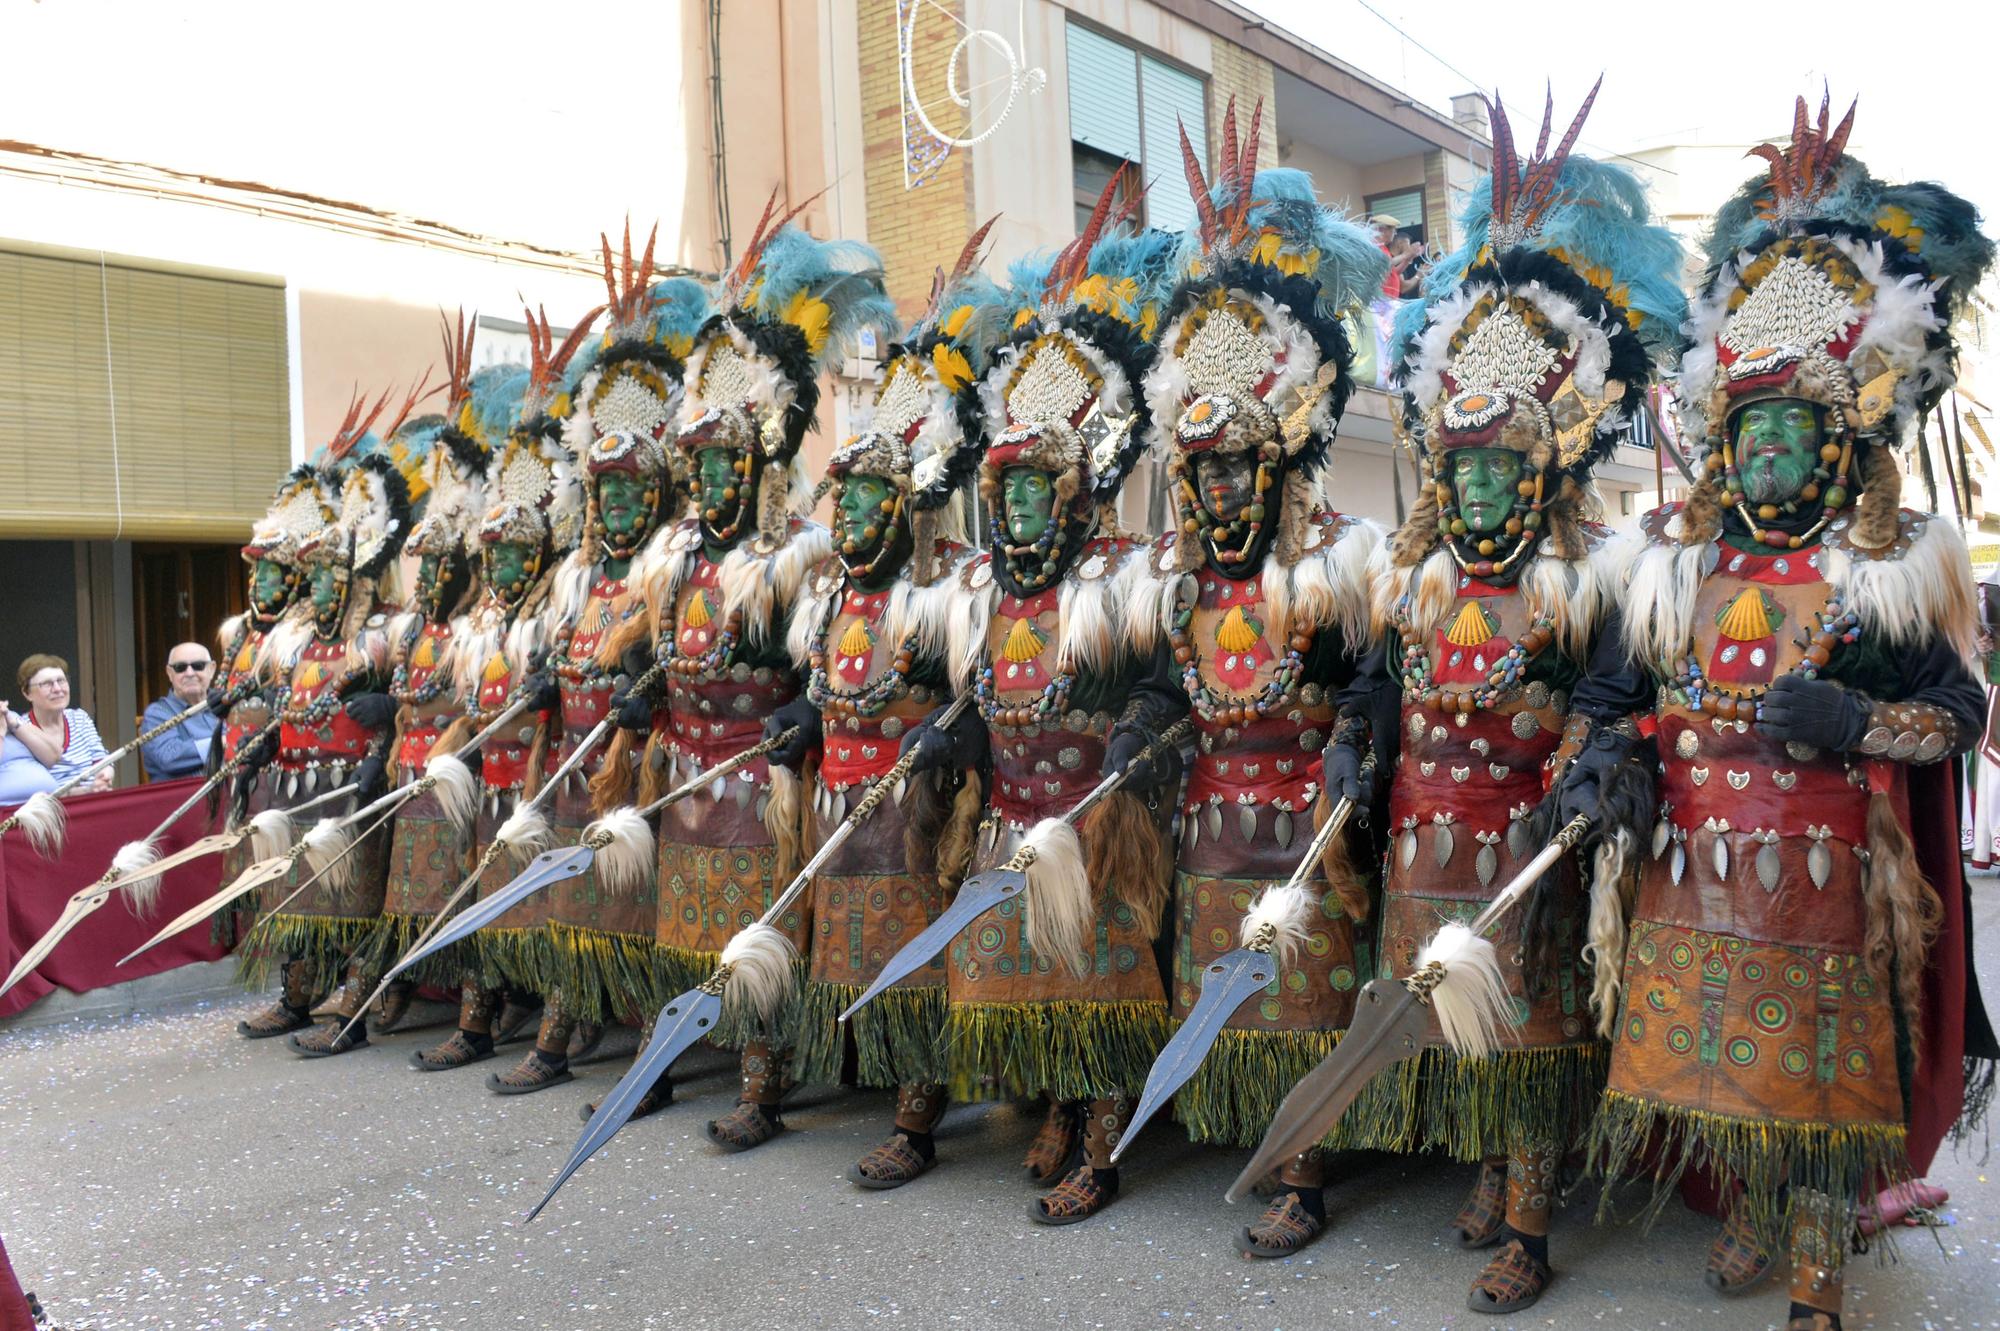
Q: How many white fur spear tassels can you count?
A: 11